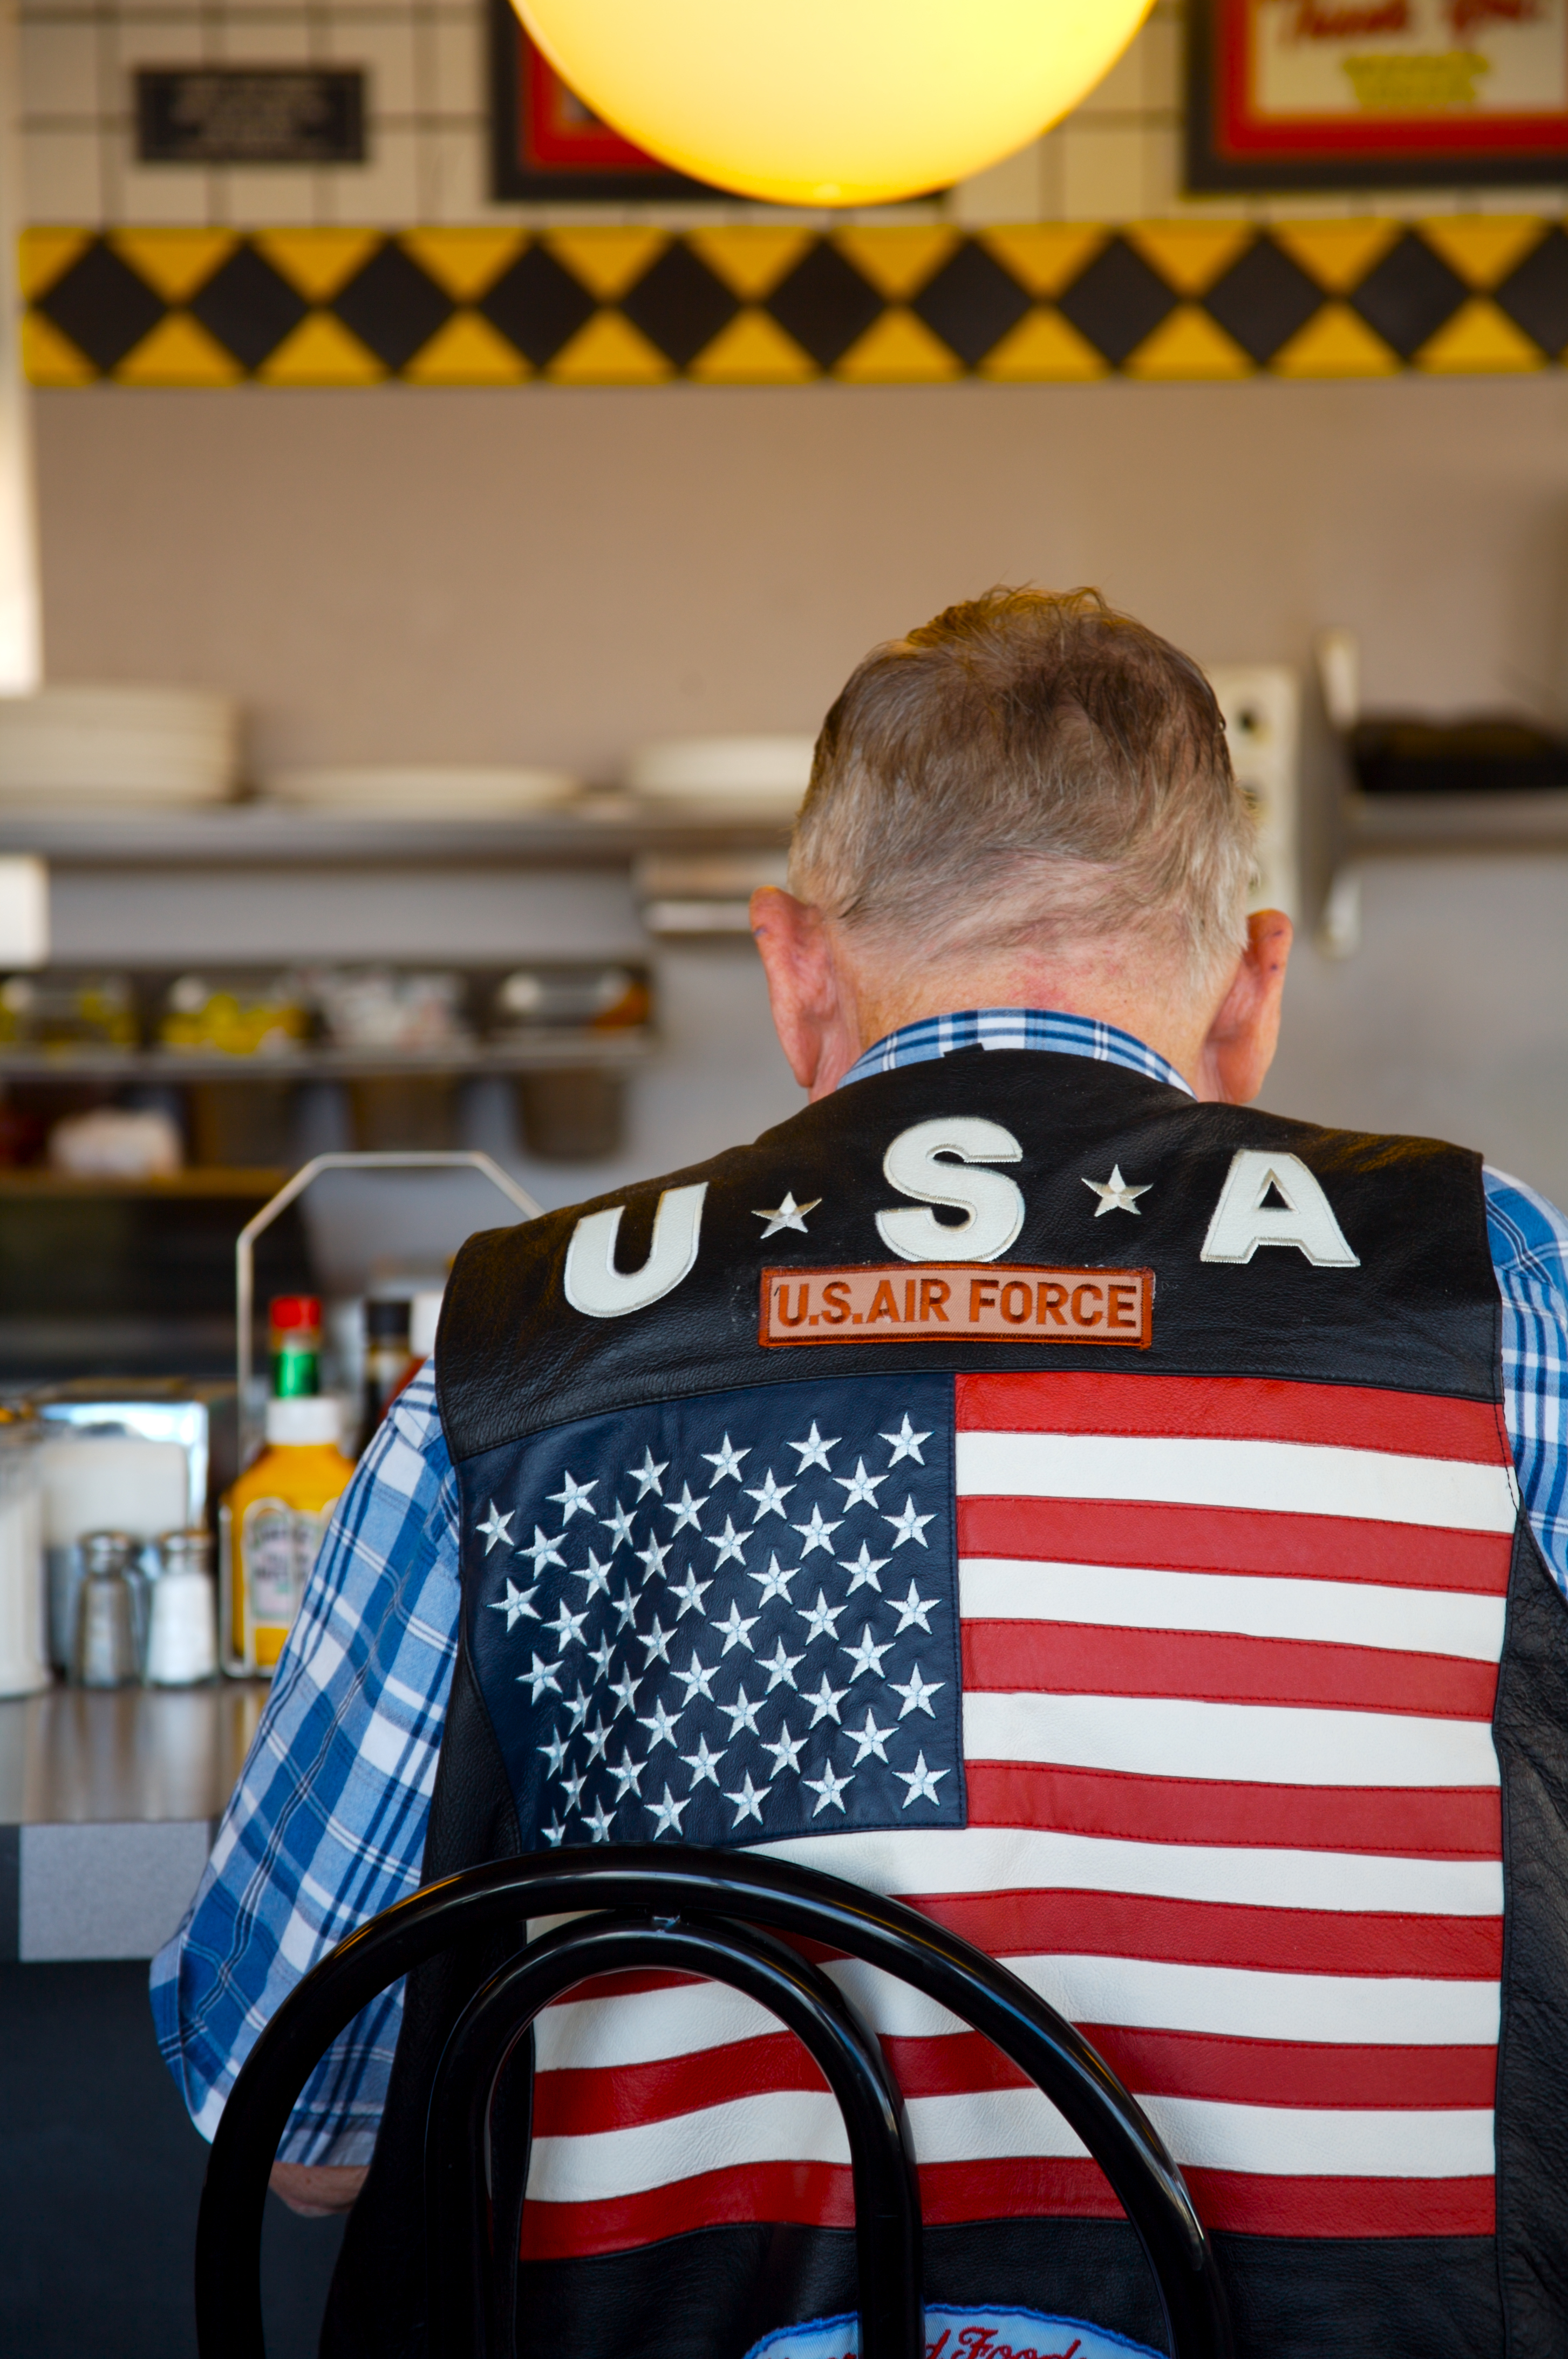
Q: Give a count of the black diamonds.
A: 11